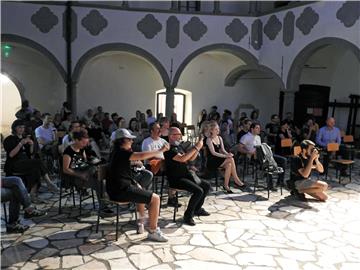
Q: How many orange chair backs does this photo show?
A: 4